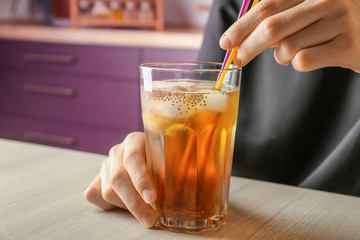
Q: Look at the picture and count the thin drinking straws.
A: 2